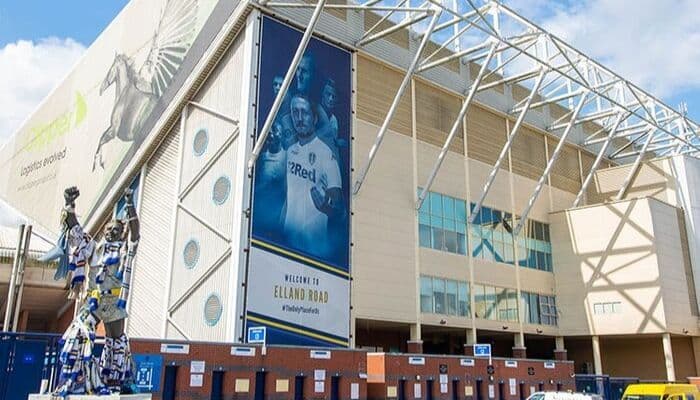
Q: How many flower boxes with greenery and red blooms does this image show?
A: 0